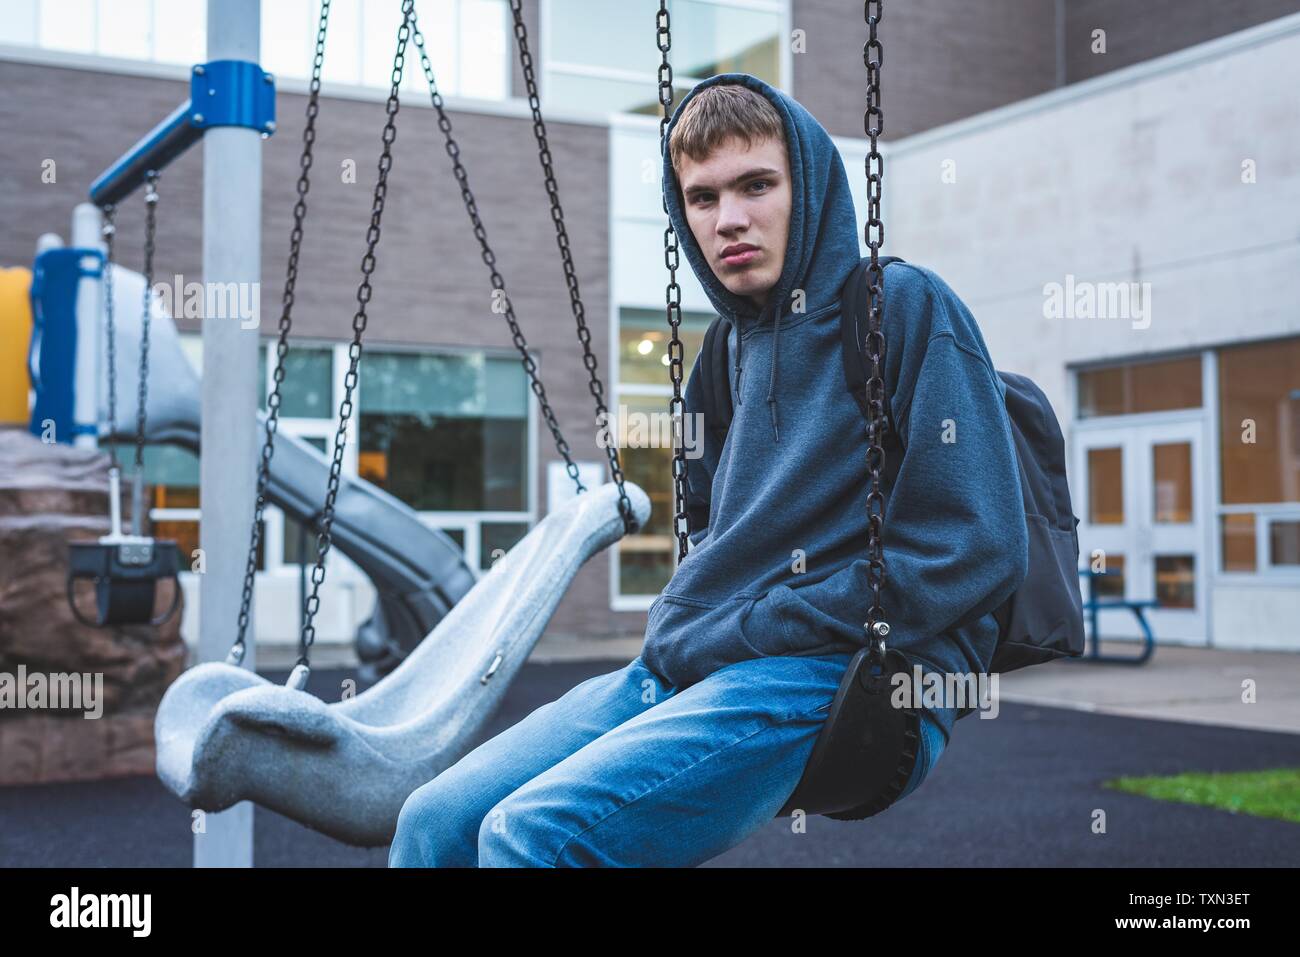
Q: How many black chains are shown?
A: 8